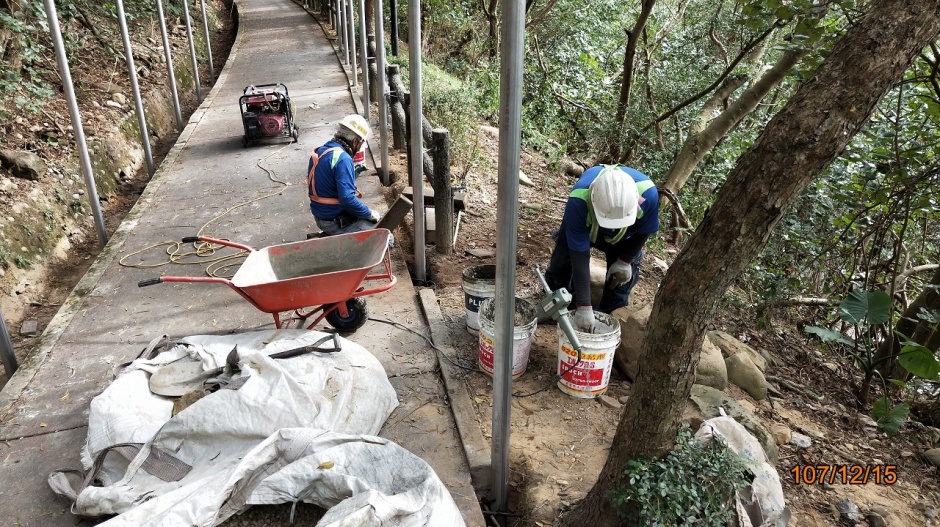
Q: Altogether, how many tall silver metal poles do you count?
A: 13